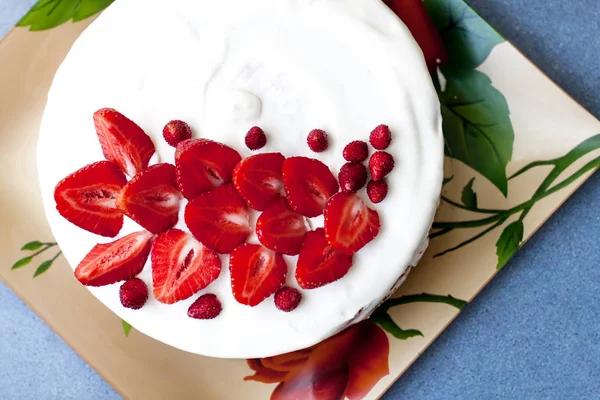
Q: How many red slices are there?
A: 13